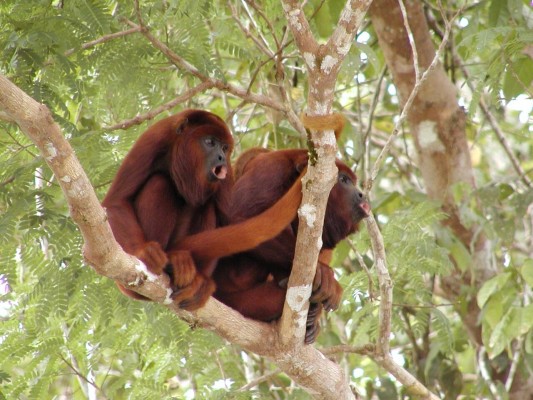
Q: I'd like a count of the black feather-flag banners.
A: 0